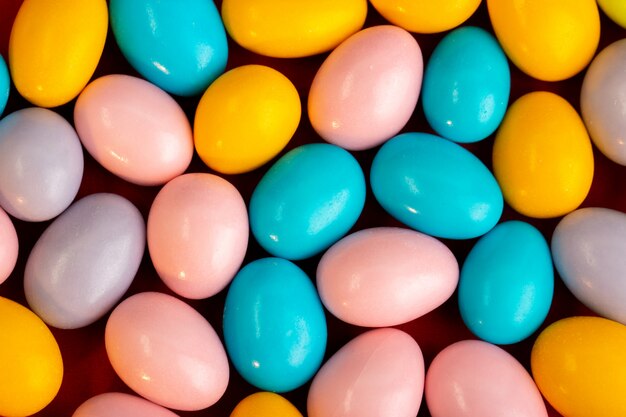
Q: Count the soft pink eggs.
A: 9